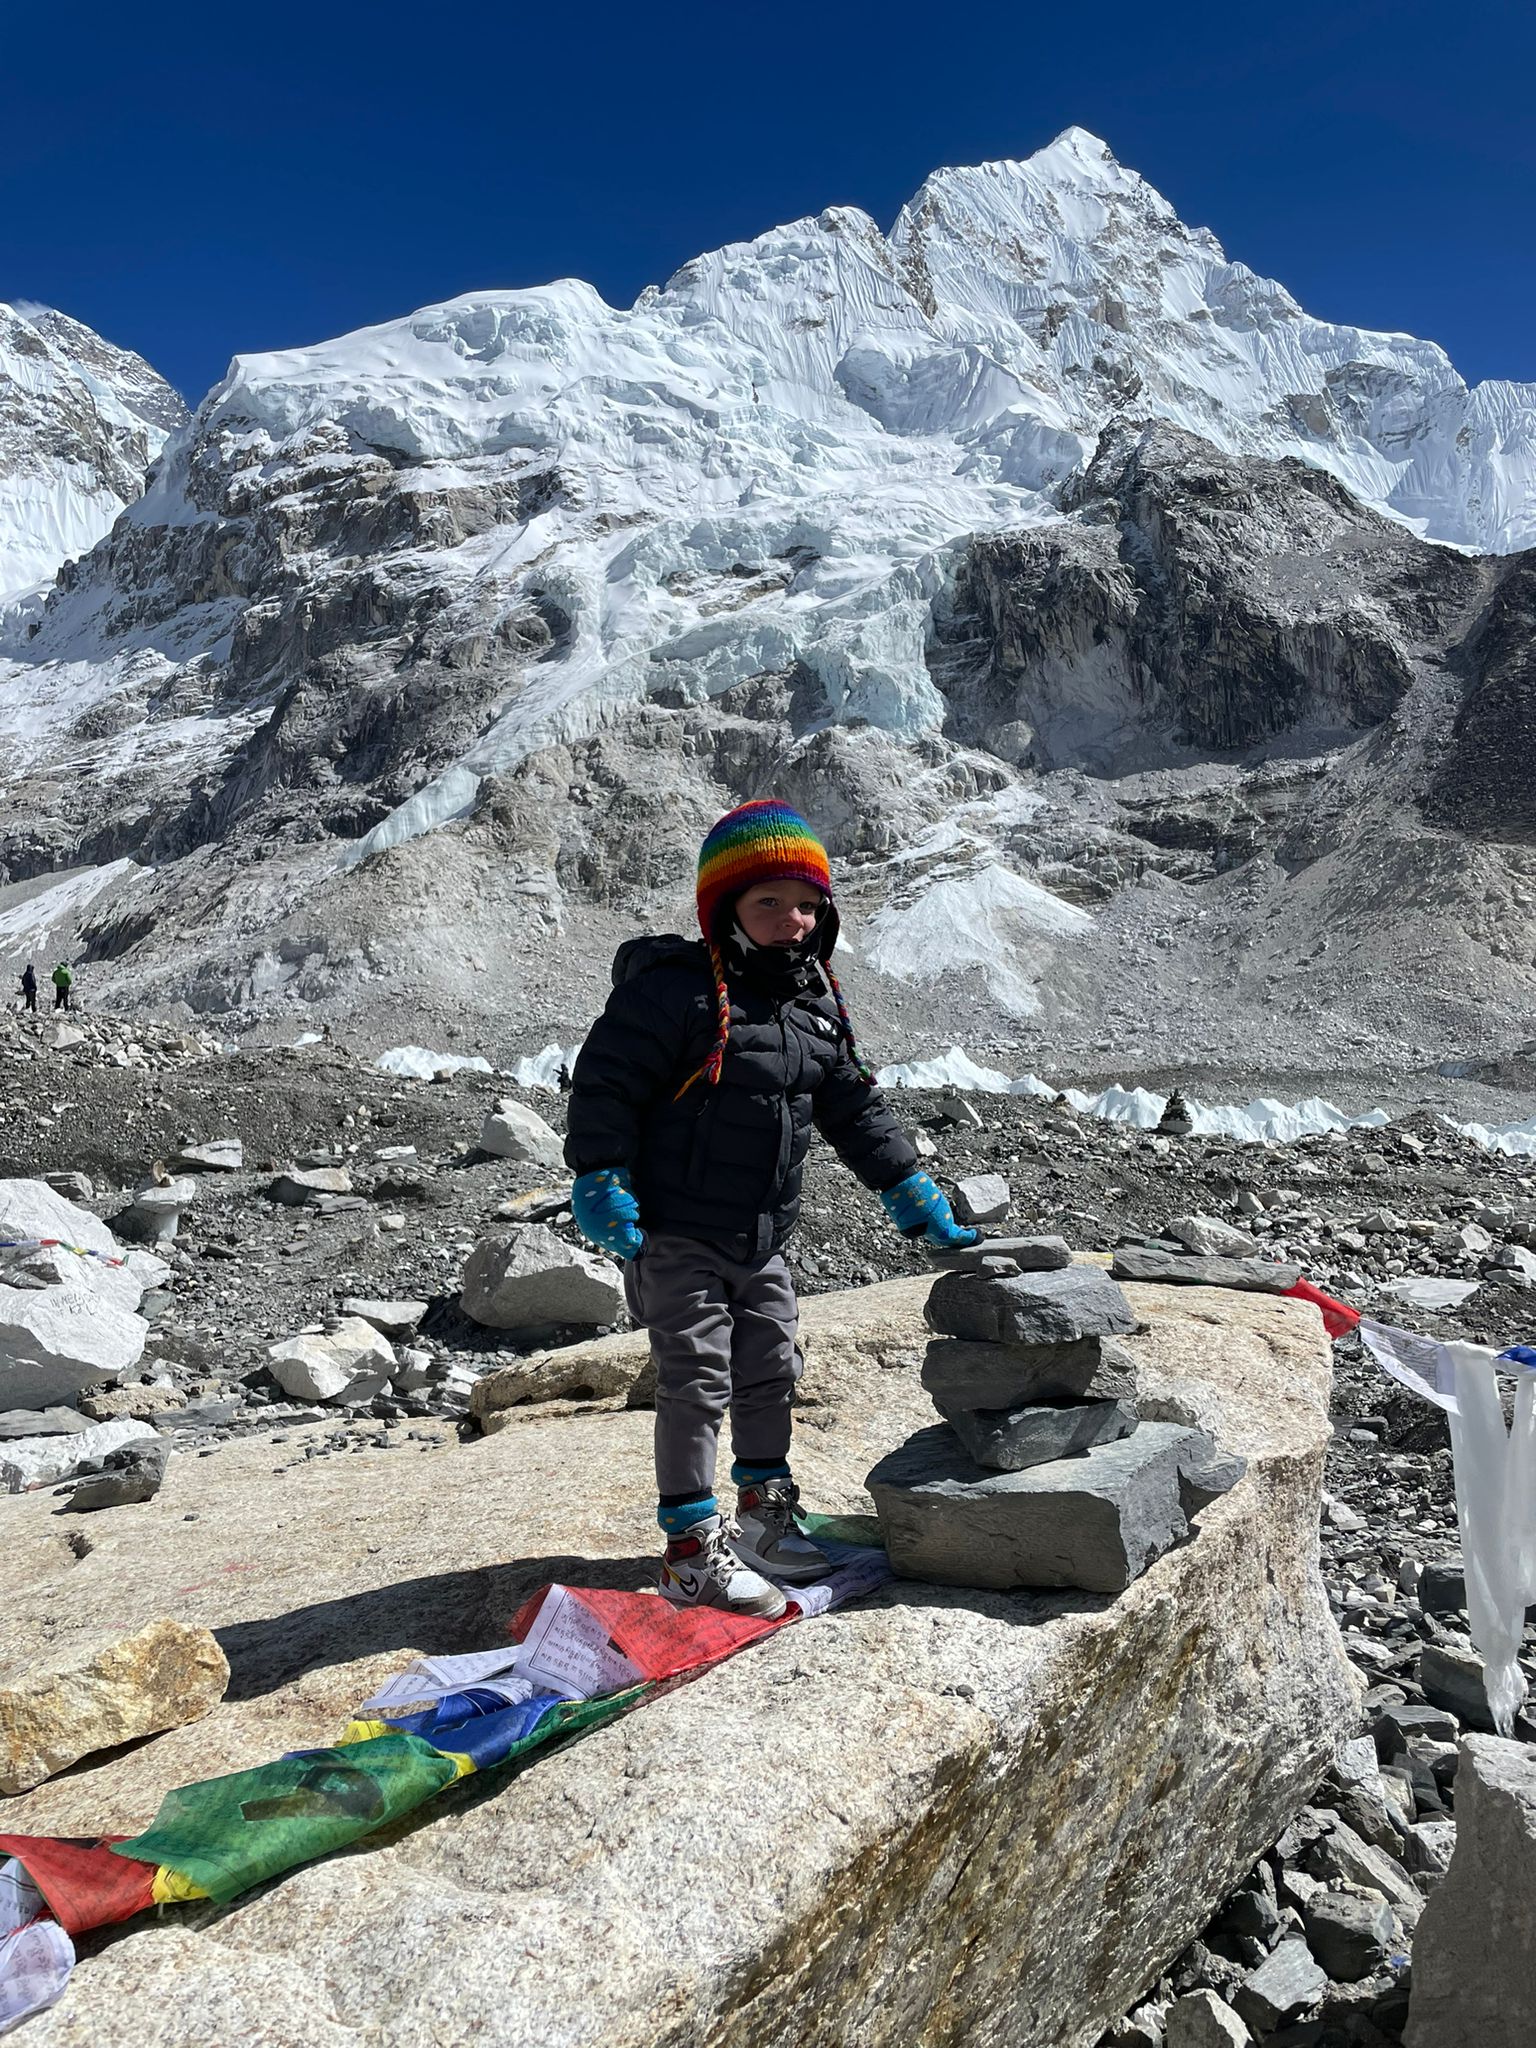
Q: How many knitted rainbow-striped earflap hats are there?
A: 1